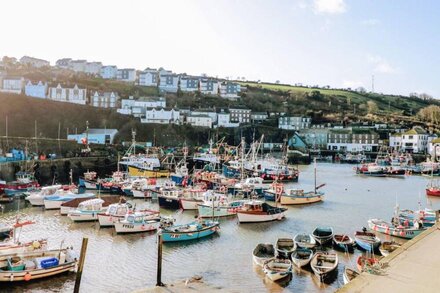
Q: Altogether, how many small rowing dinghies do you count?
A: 12